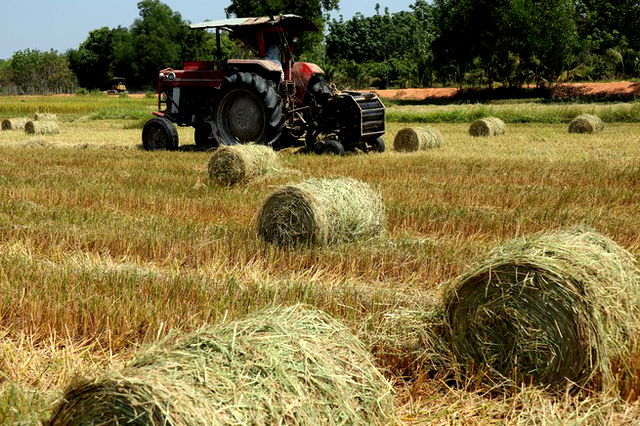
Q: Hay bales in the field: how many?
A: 10